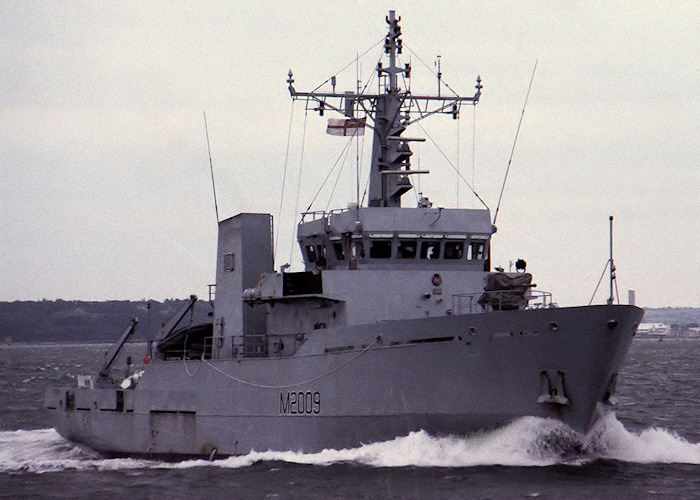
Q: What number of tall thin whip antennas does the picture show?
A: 2